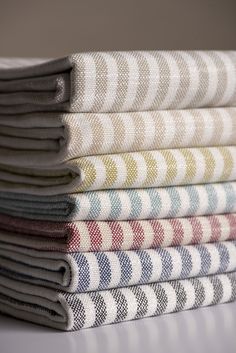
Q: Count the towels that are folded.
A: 7